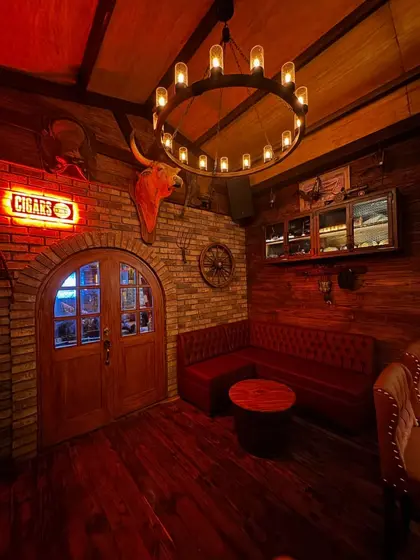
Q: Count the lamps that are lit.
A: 15